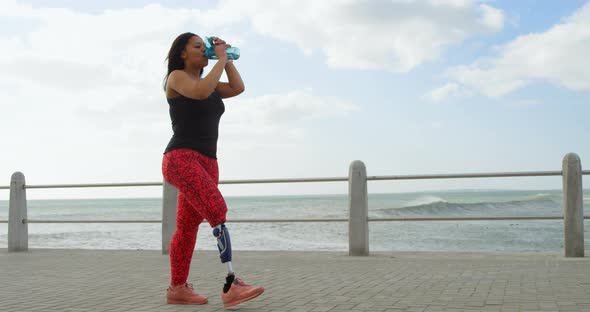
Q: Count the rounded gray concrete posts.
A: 4